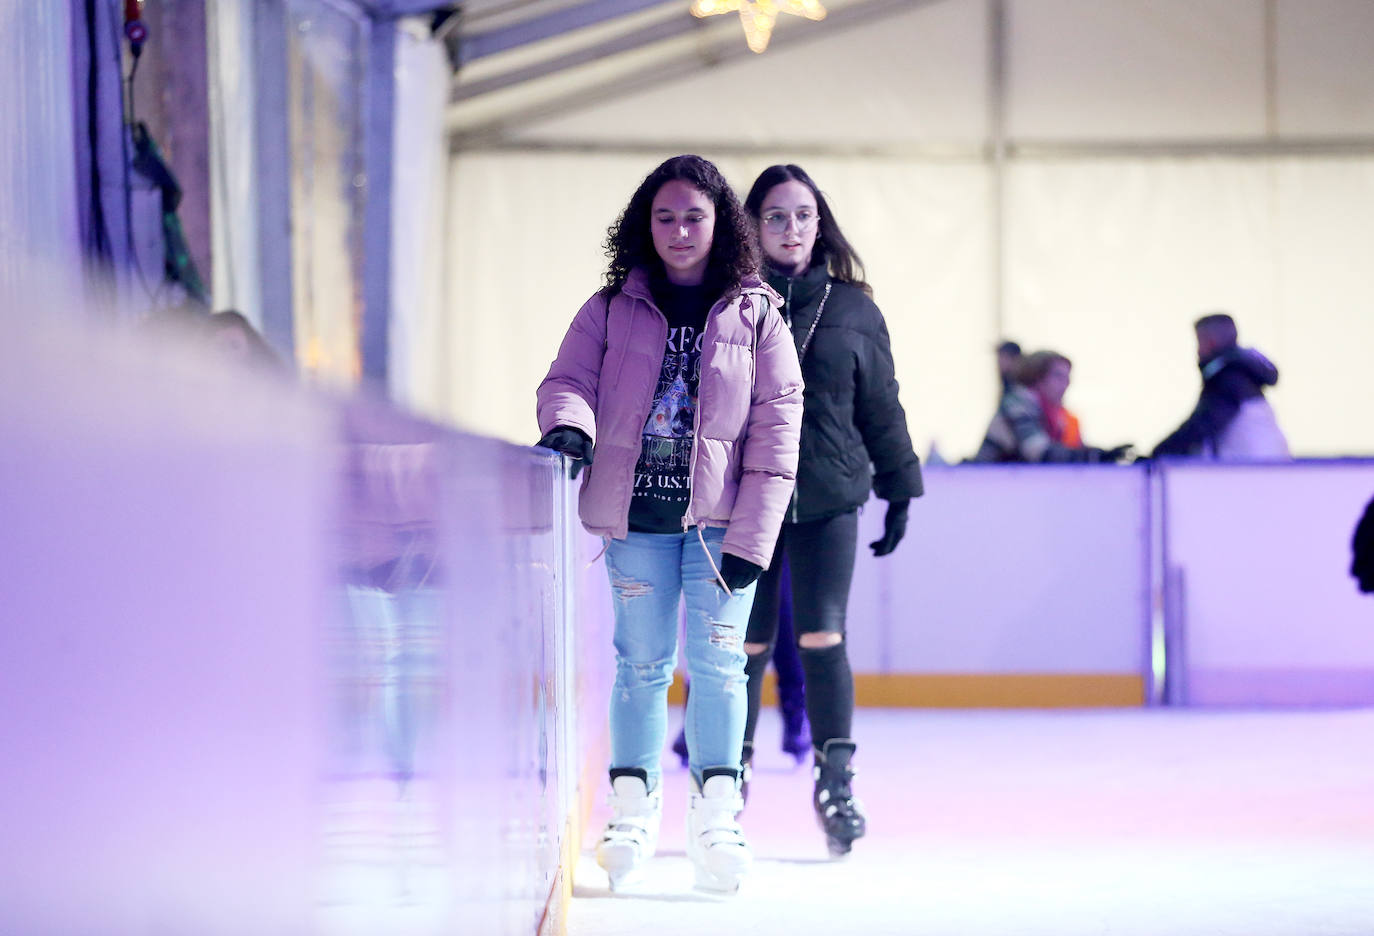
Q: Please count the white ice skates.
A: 2